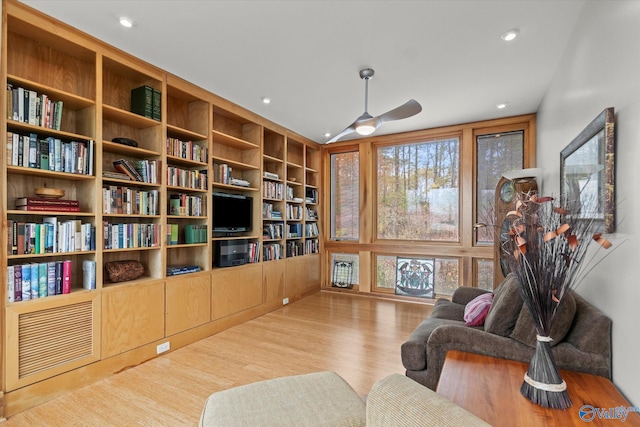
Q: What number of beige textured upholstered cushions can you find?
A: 2